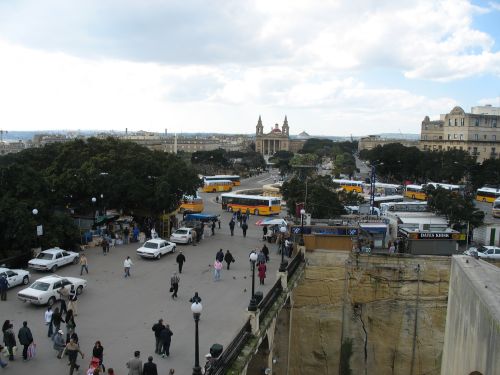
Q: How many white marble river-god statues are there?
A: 0